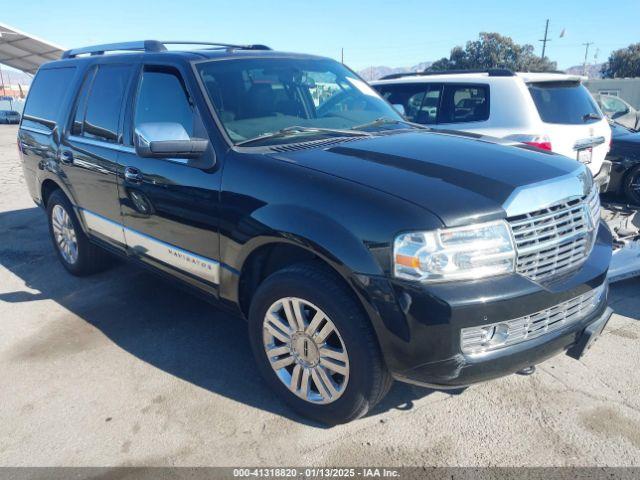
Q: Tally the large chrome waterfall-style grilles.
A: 1